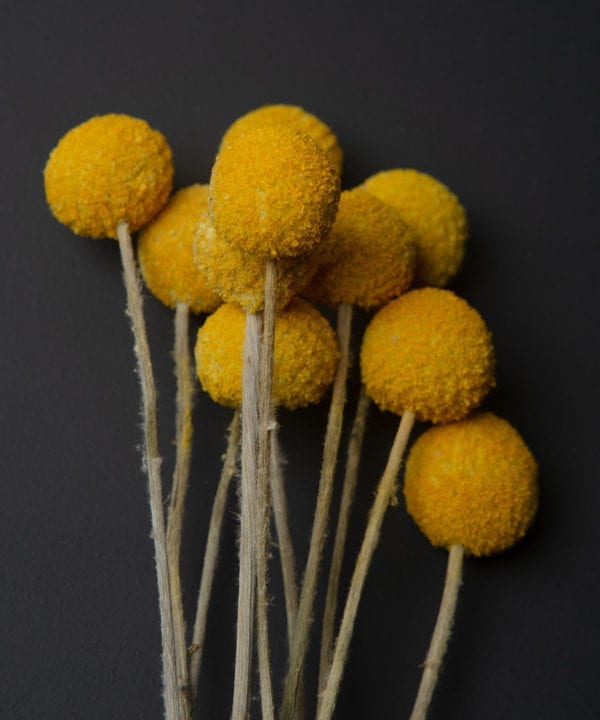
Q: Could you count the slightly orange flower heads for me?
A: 10